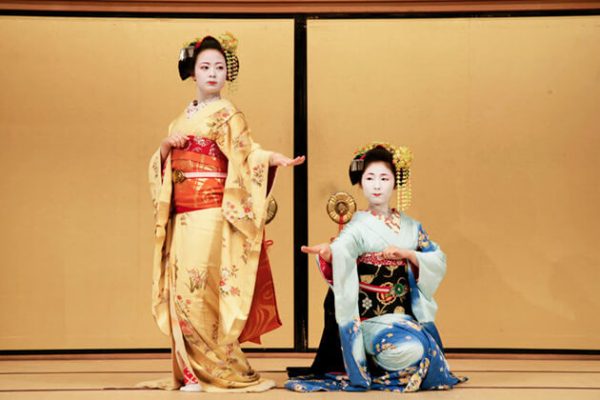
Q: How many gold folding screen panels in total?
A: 2